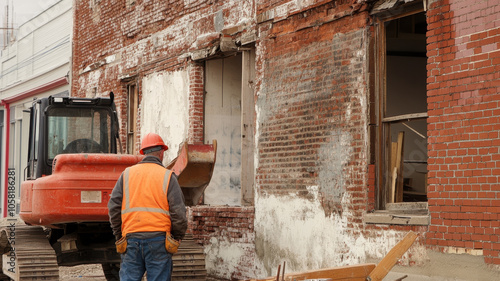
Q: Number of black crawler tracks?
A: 2